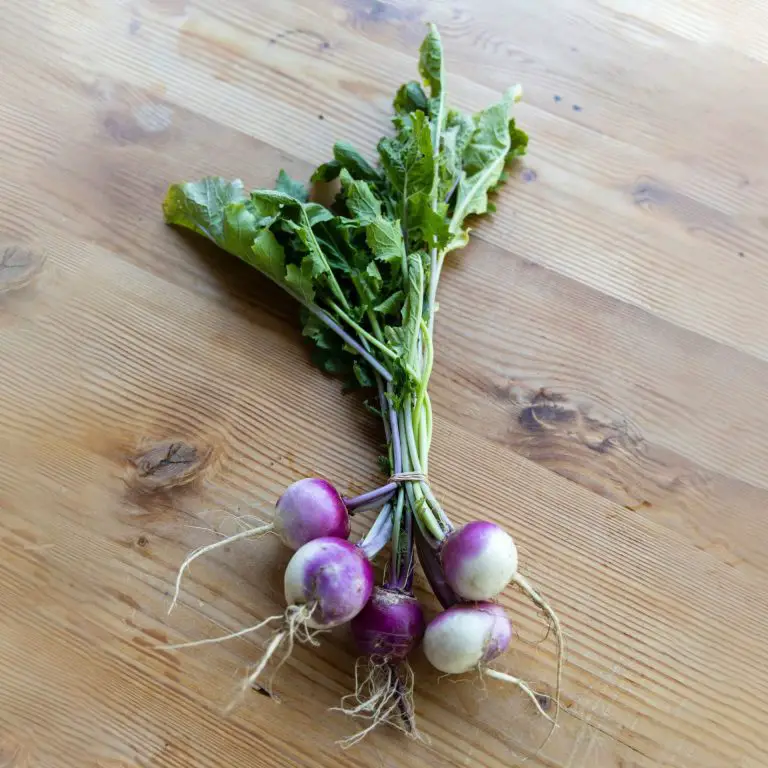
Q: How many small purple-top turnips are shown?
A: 5